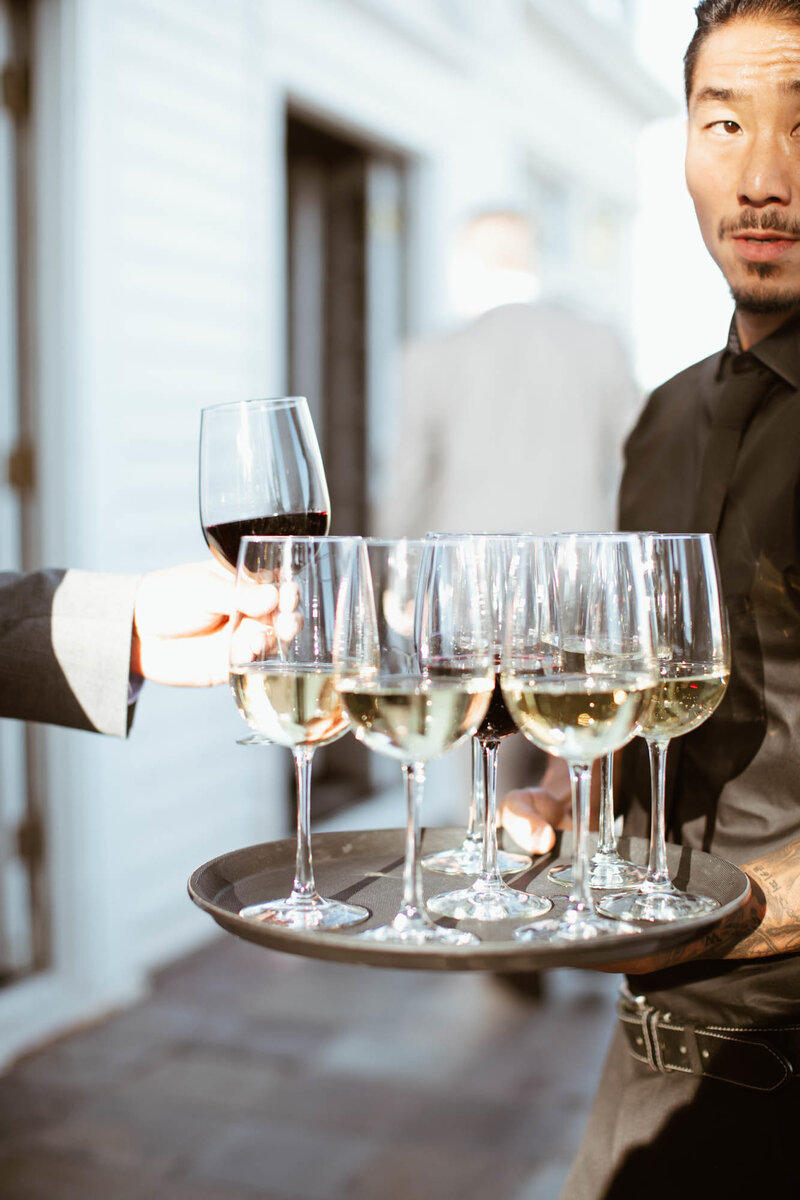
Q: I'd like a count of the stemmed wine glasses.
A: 8